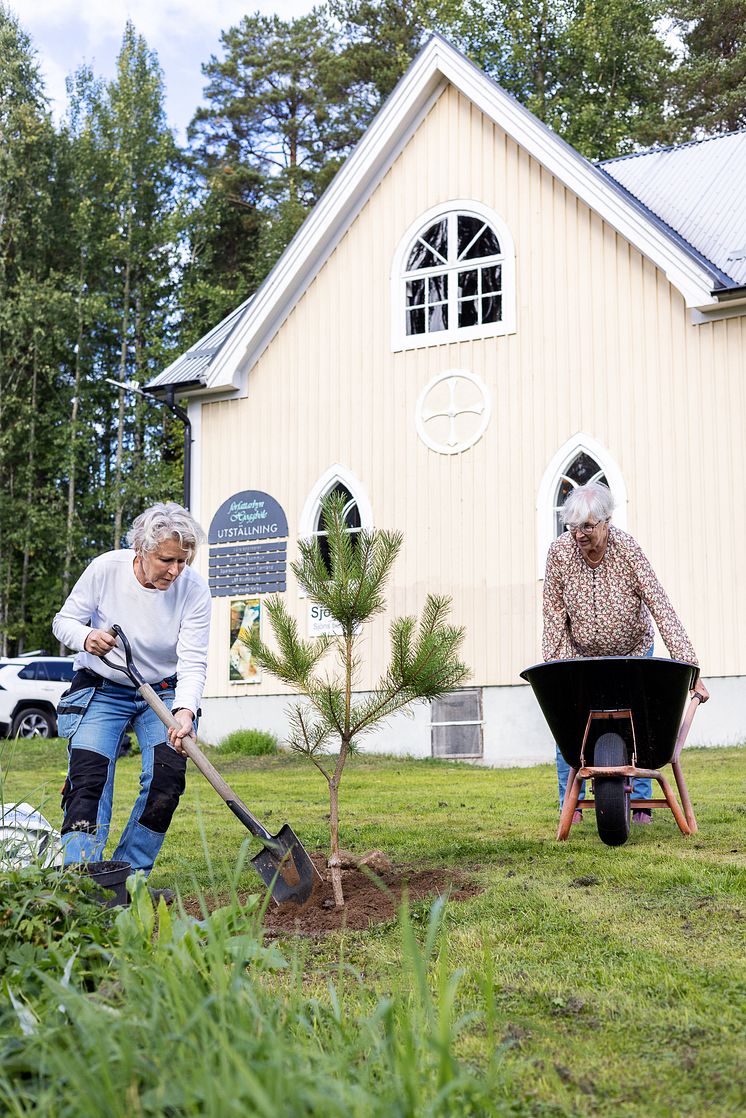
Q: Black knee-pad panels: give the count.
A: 2